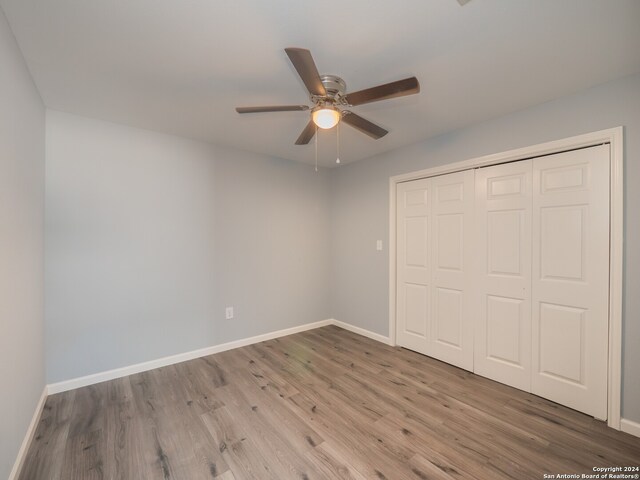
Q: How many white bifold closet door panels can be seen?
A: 4